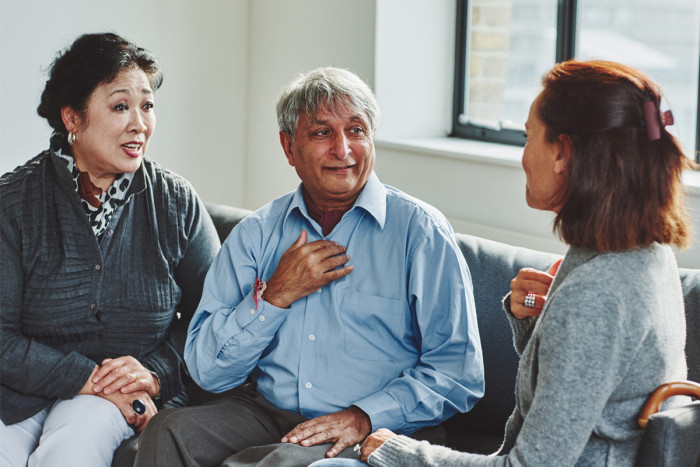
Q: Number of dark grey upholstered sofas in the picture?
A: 1